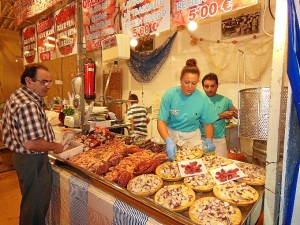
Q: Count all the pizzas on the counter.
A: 9